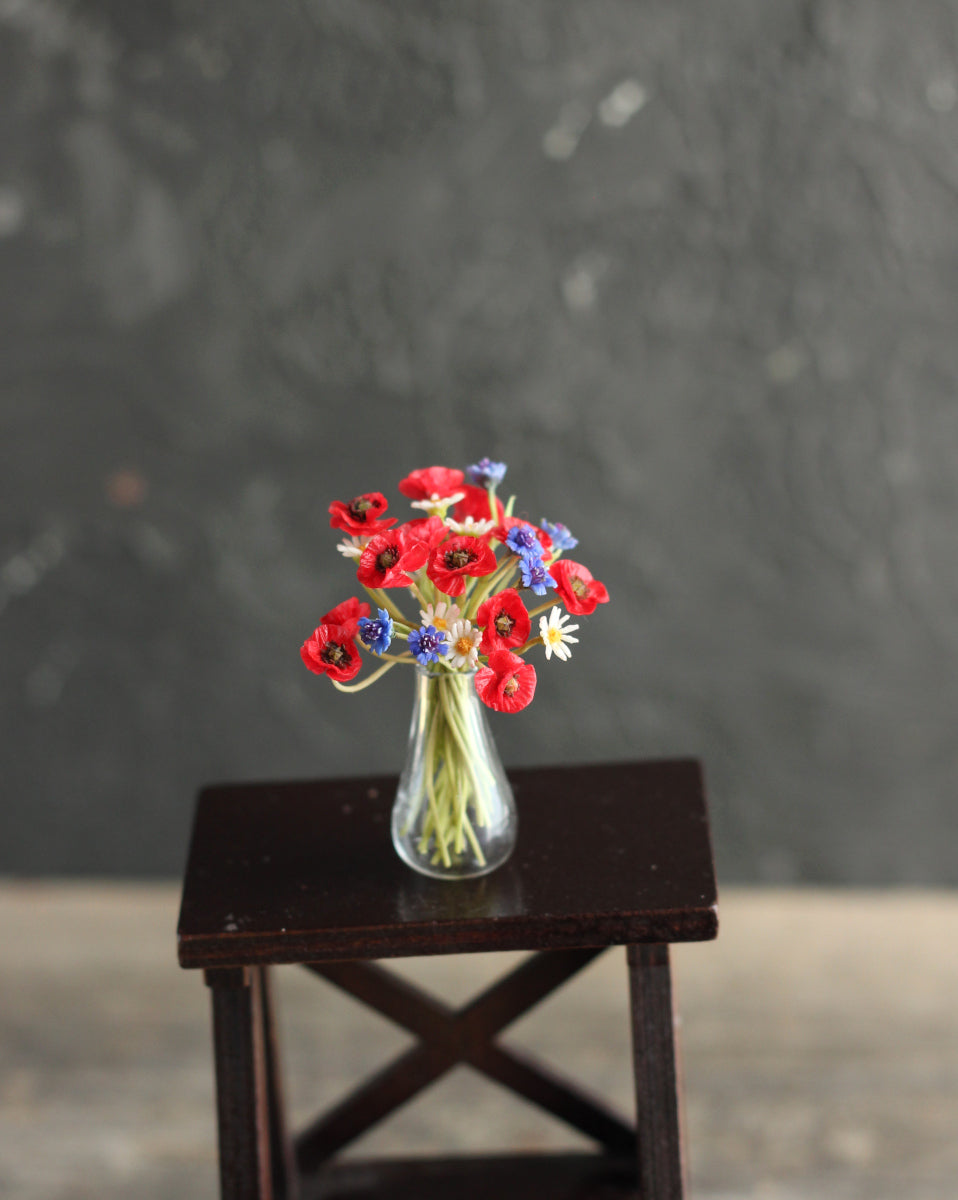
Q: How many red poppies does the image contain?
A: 12